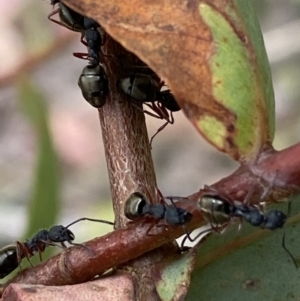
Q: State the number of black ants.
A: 6